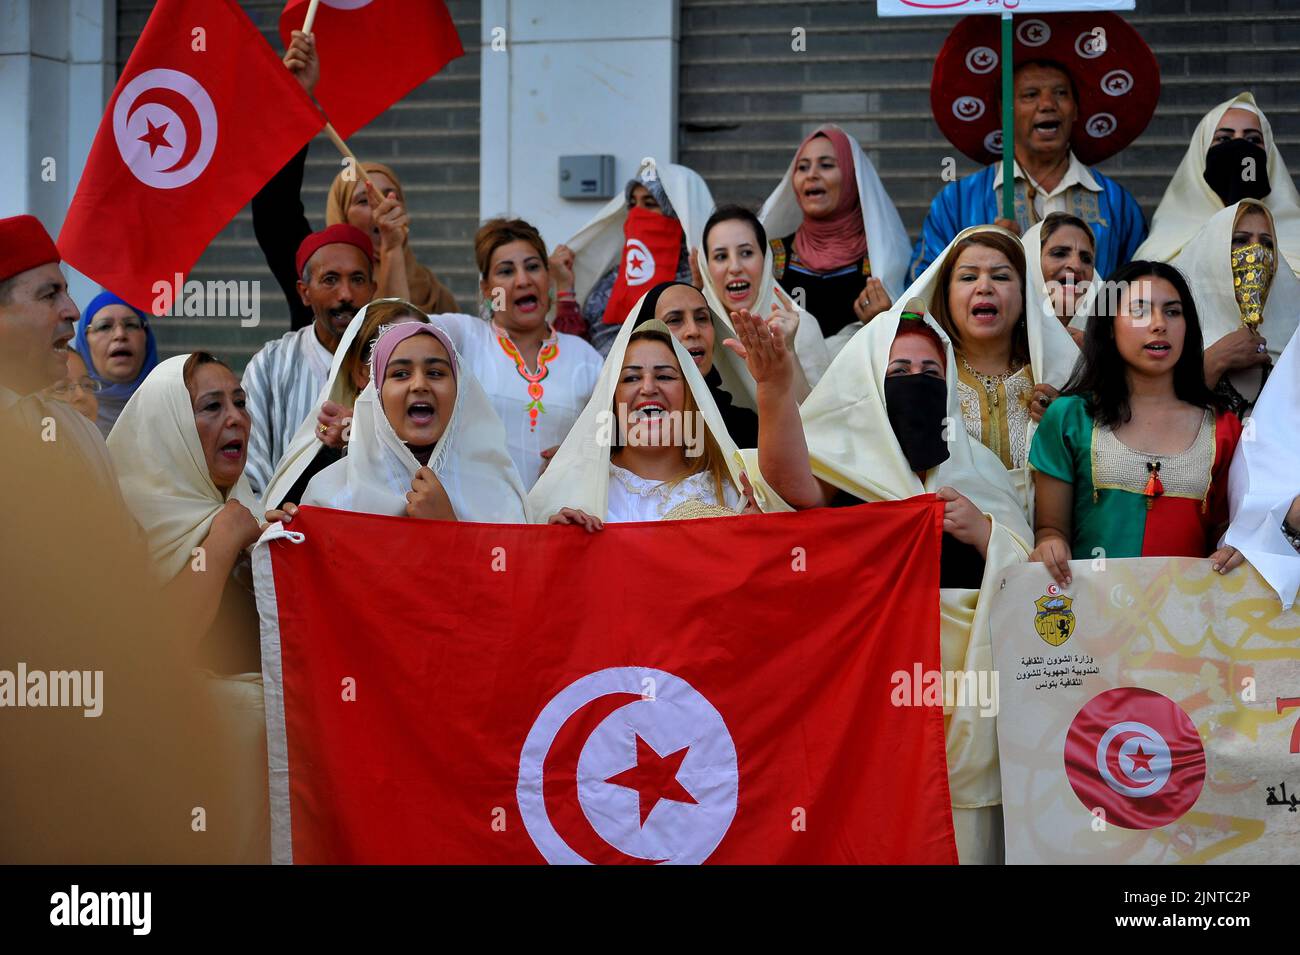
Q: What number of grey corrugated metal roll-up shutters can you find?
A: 2